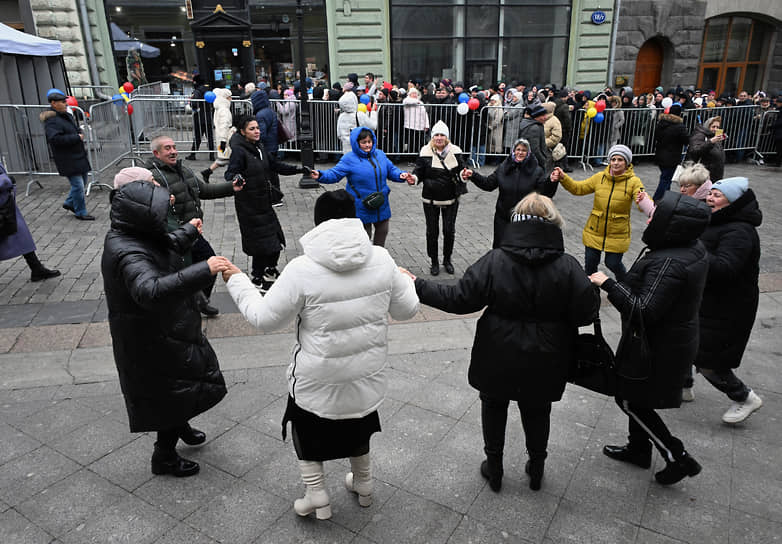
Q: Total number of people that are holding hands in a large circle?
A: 13